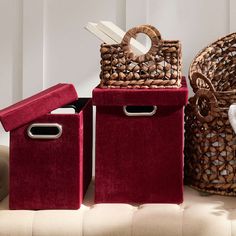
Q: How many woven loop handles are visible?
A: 4